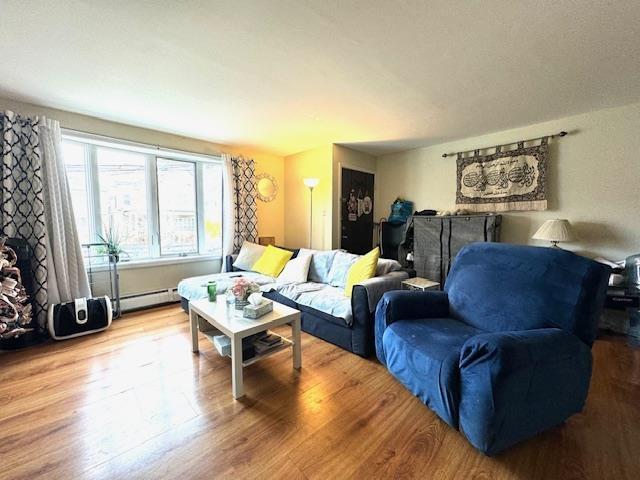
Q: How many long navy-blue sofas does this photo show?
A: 1